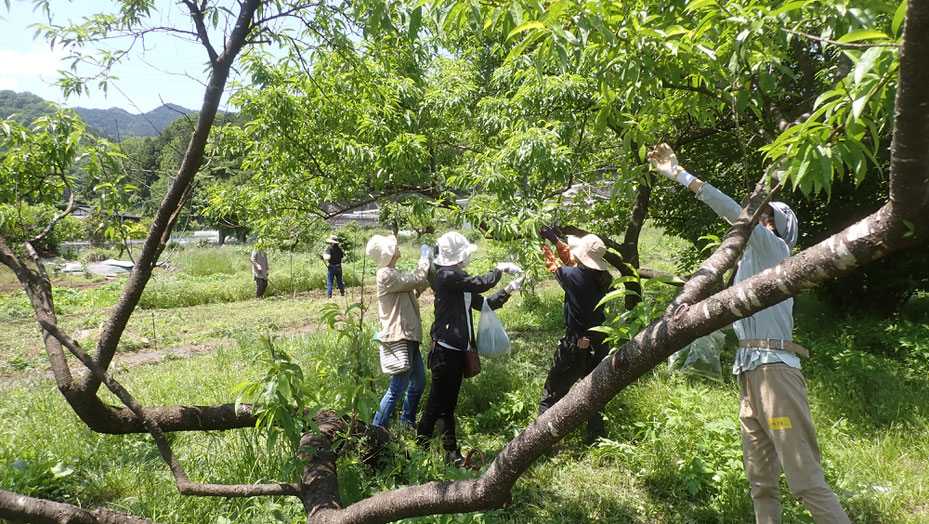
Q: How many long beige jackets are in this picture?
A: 1